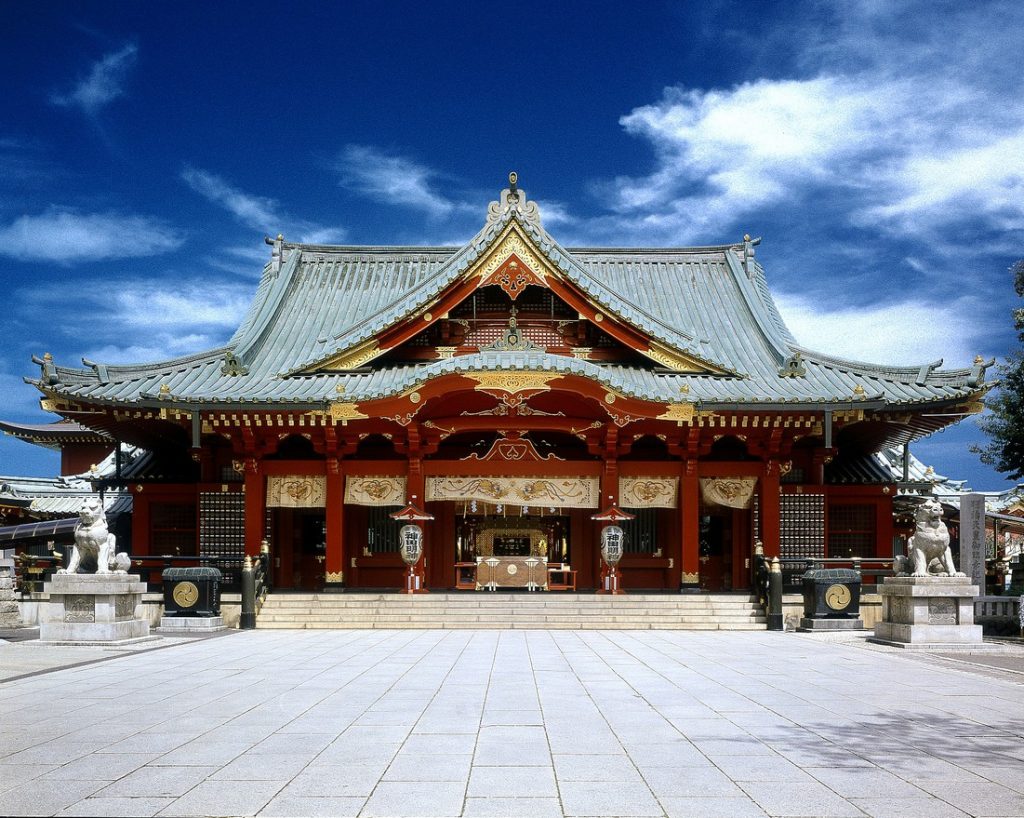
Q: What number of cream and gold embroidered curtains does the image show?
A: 5